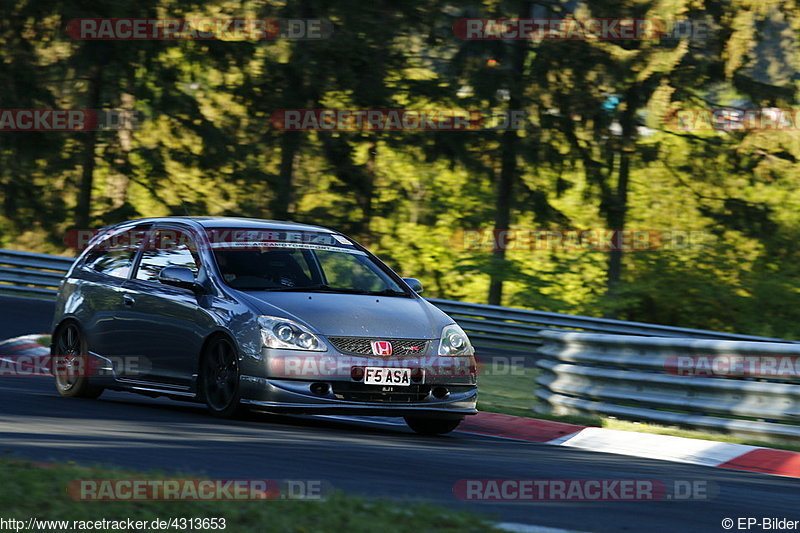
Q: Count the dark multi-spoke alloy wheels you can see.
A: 2